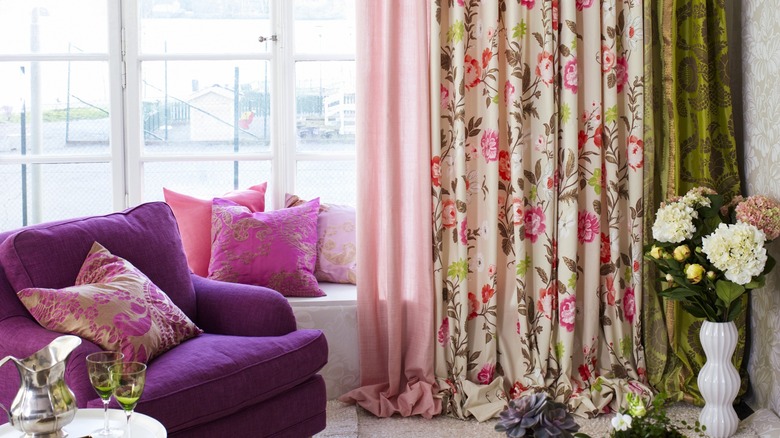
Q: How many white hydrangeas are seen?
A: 2